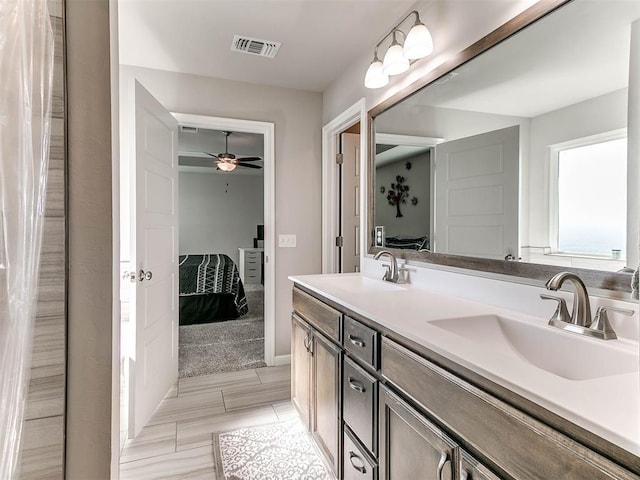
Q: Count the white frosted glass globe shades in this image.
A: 3